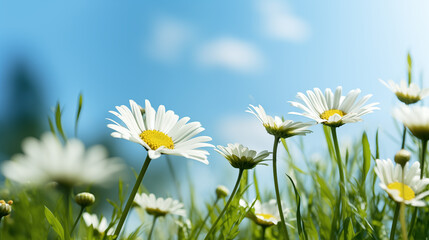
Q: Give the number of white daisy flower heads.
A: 11